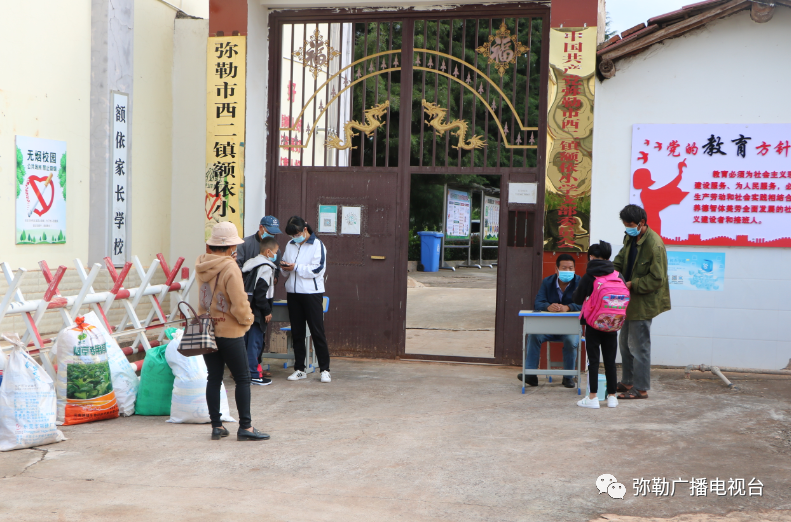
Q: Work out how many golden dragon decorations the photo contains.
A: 2